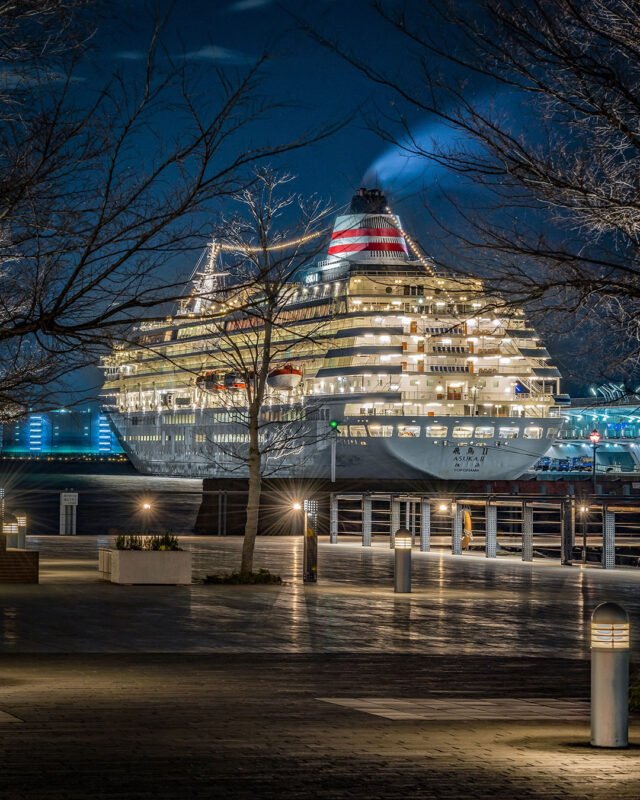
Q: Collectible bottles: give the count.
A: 0